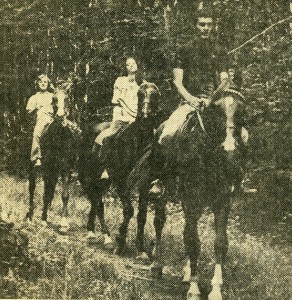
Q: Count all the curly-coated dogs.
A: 0